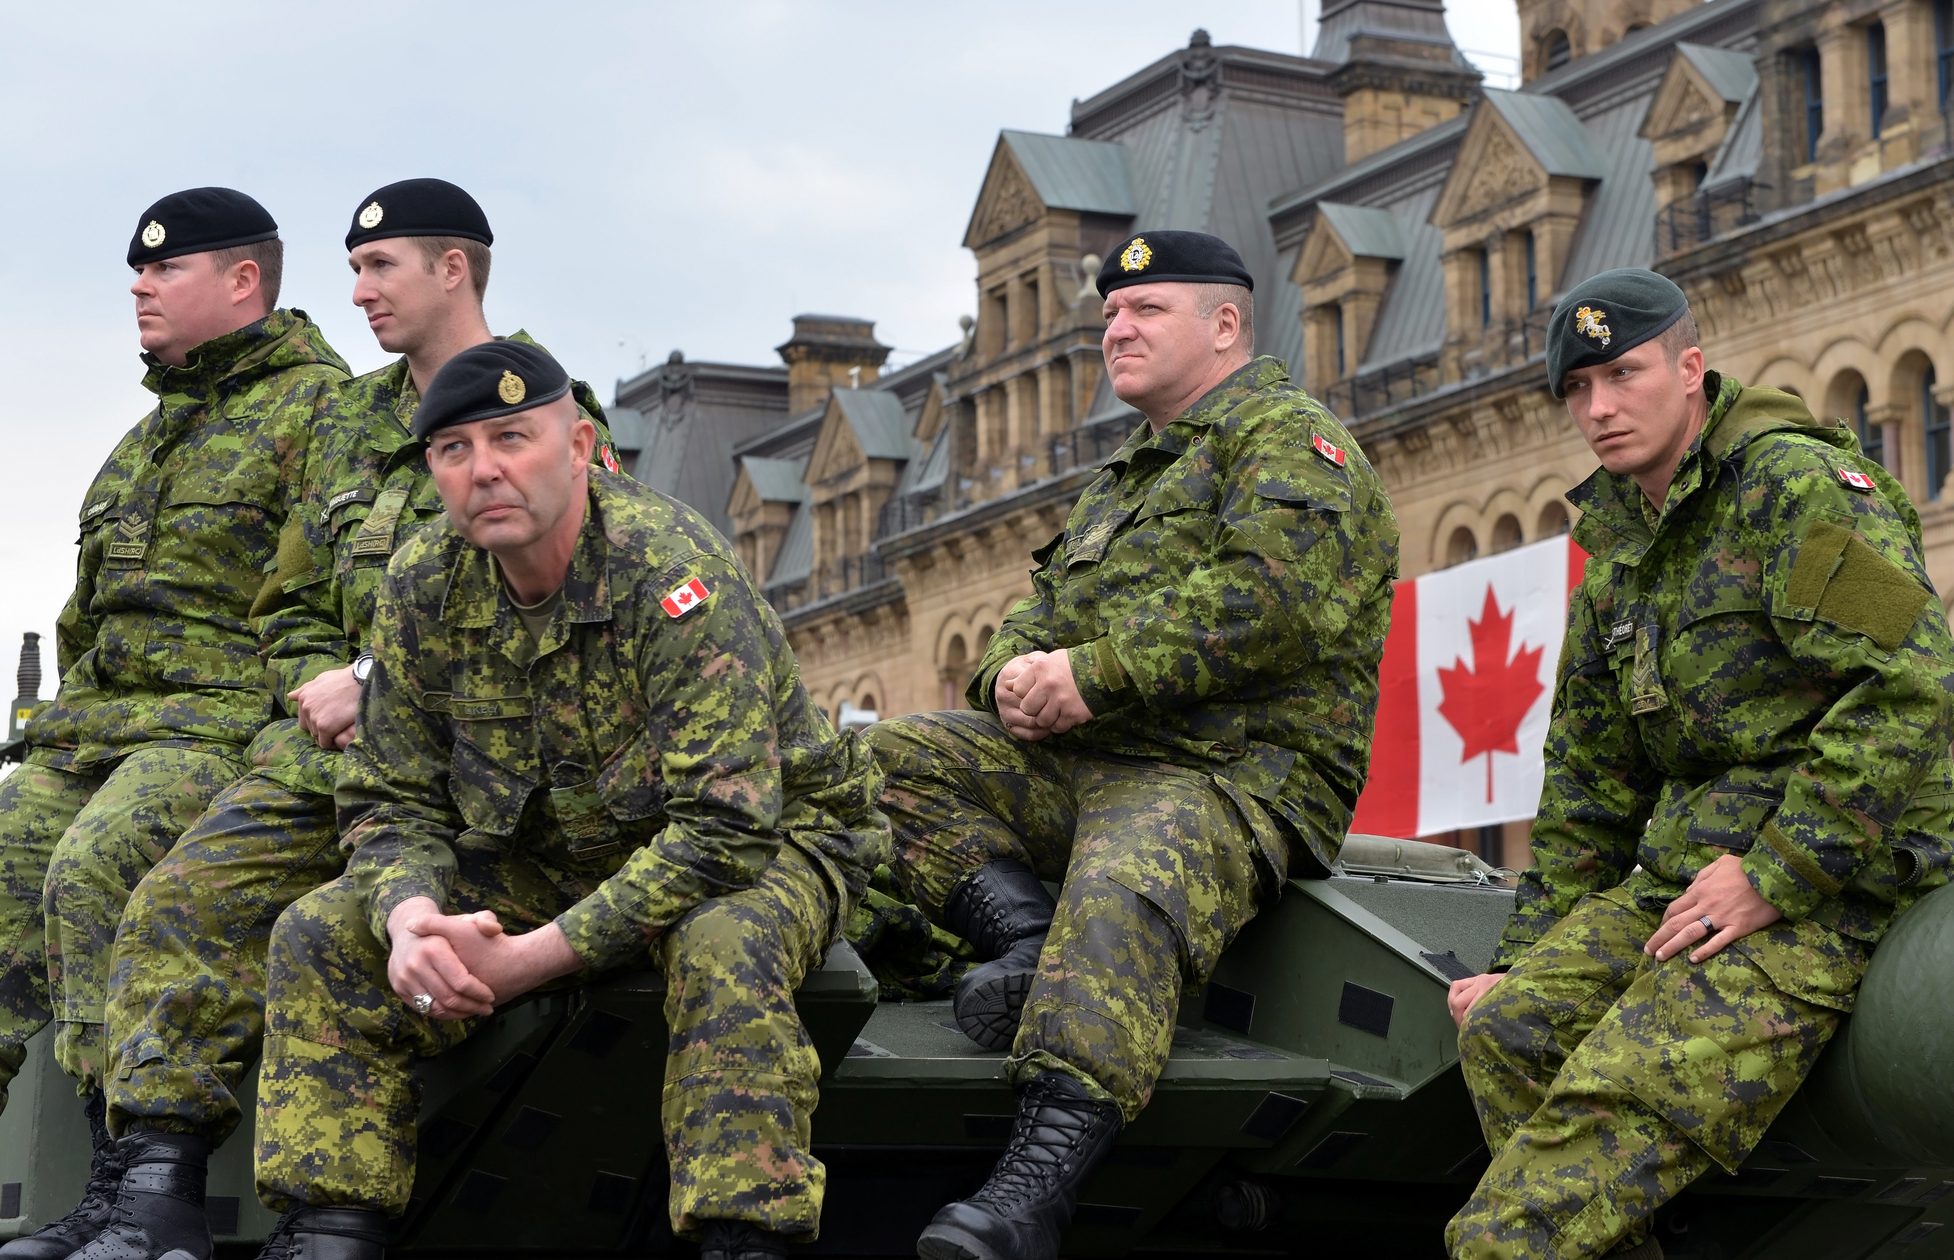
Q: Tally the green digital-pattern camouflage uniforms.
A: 5